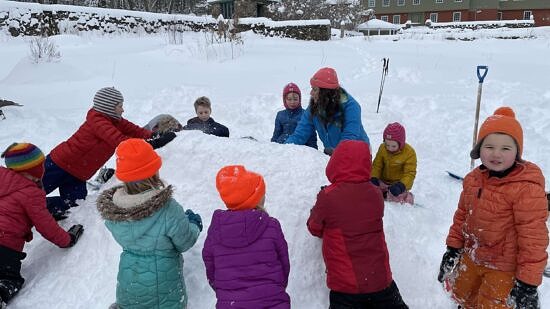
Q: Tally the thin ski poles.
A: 2